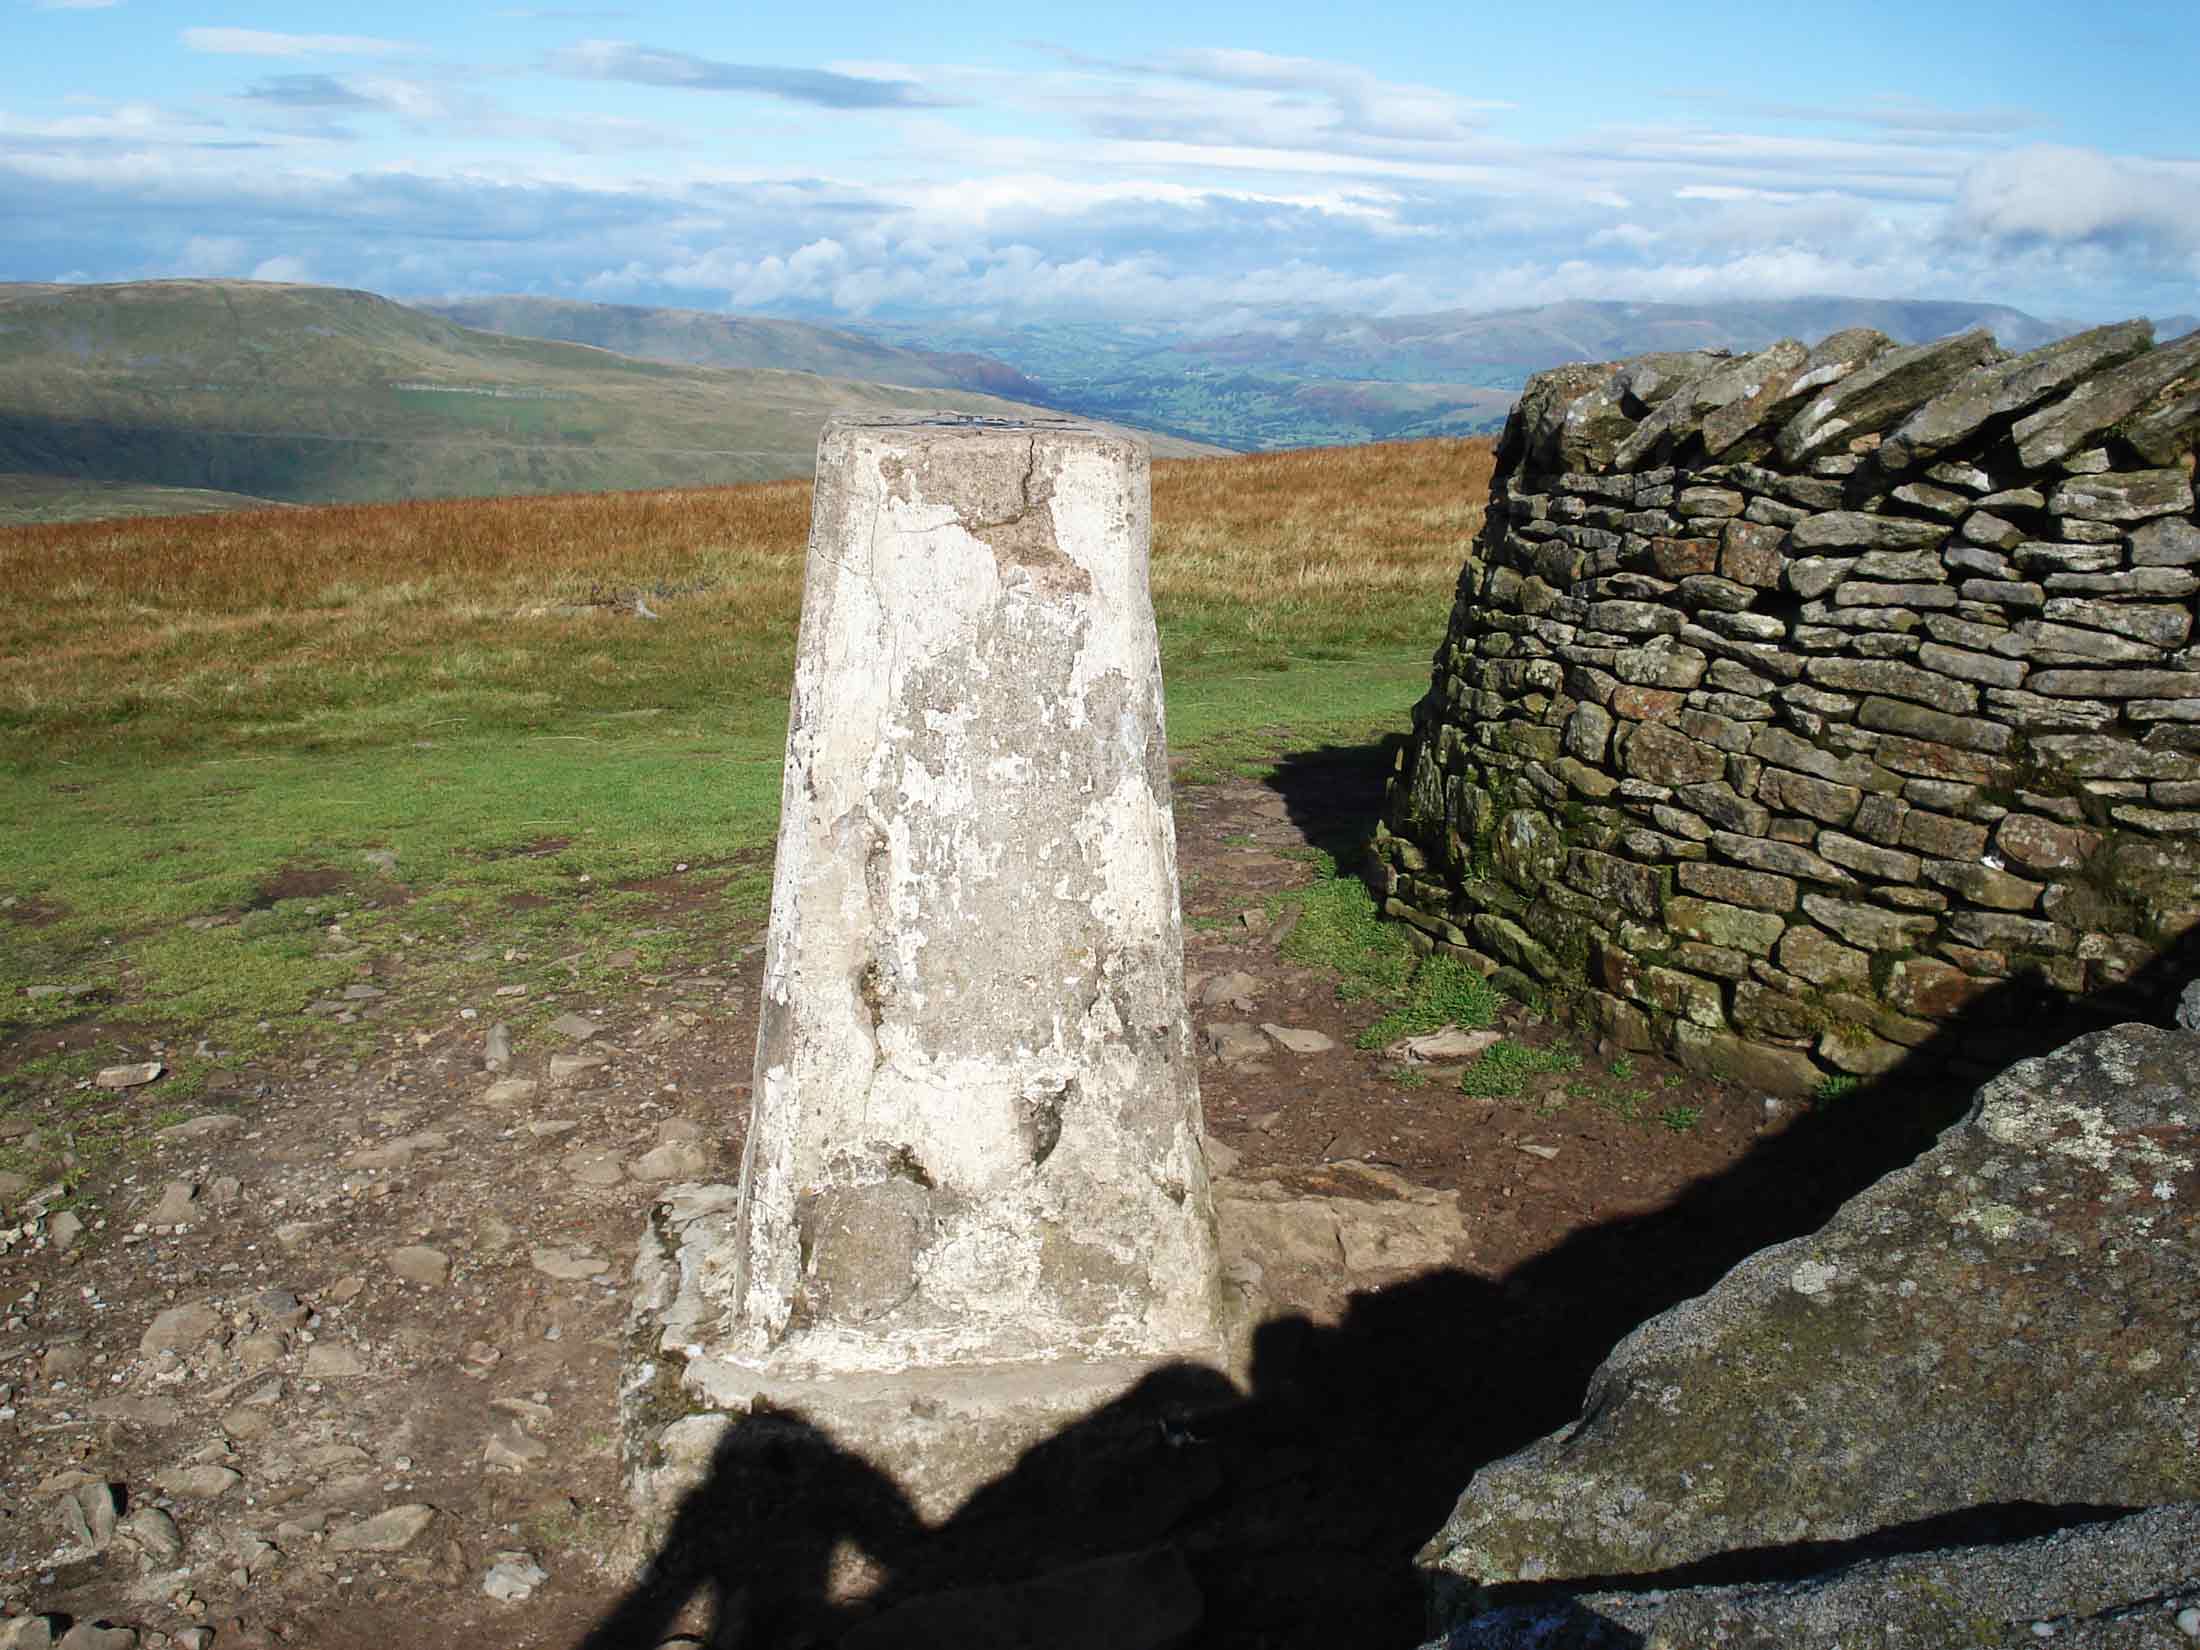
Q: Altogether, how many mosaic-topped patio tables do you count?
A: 0